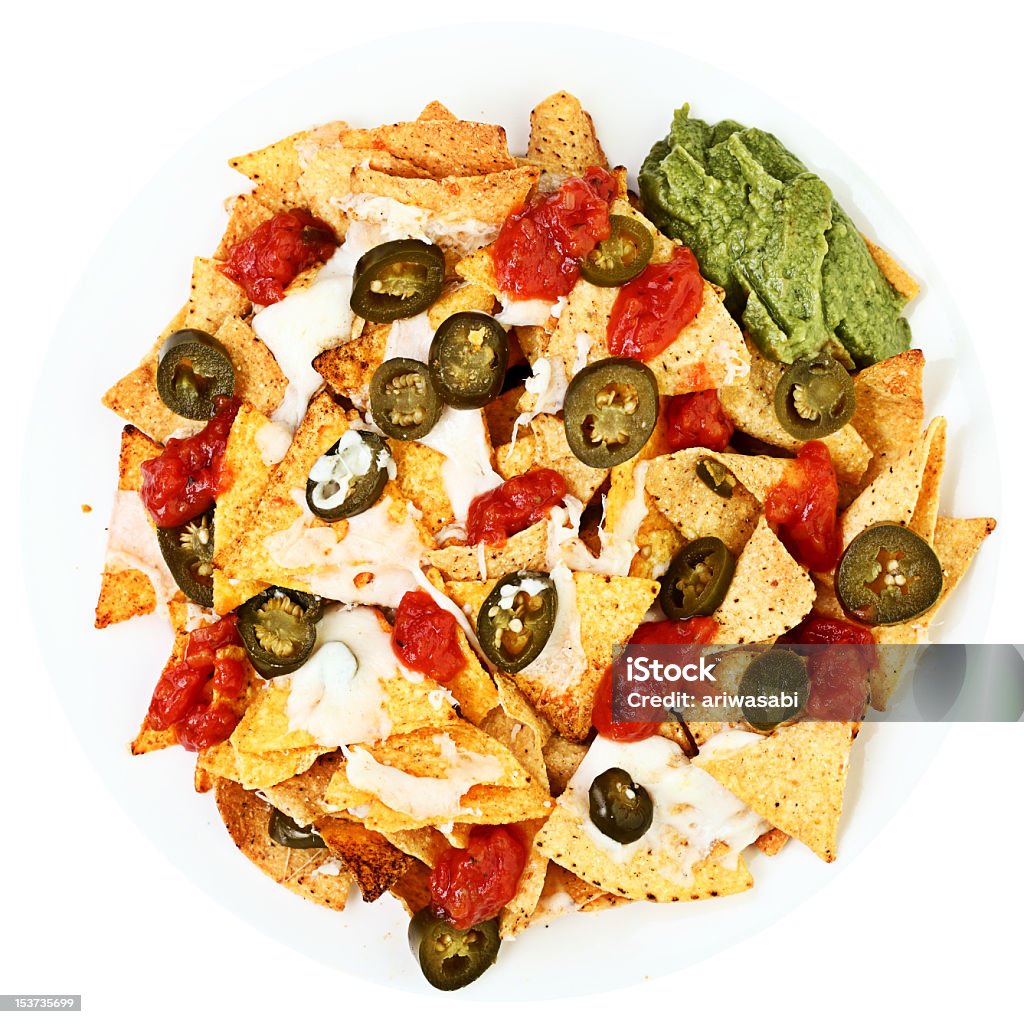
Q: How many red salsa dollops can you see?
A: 12